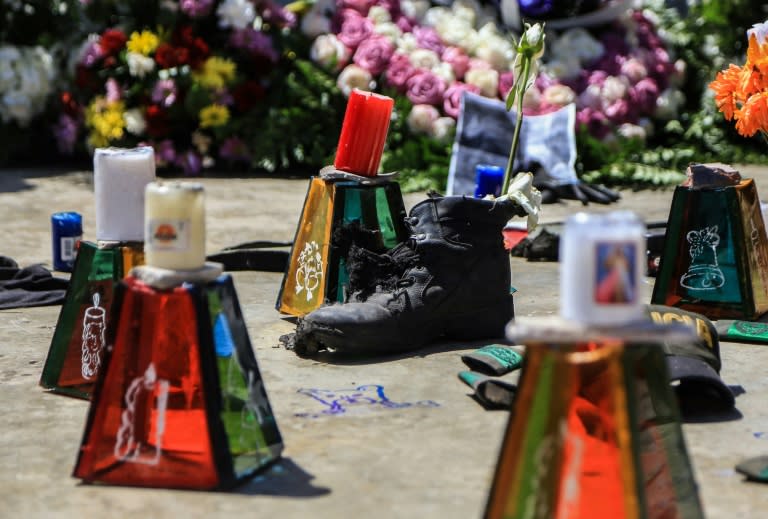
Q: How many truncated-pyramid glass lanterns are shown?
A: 5